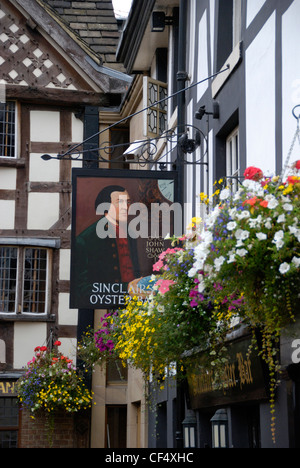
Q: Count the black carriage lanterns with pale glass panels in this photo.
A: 2